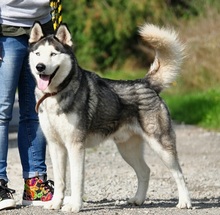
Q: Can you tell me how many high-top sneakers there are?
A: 2